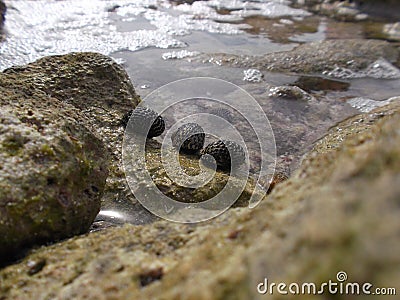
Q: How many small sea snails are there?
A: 3